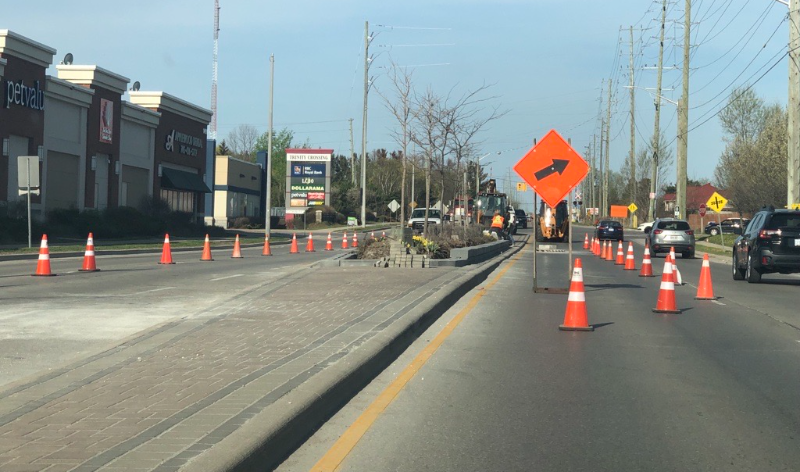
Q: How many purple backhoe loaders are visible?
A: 0